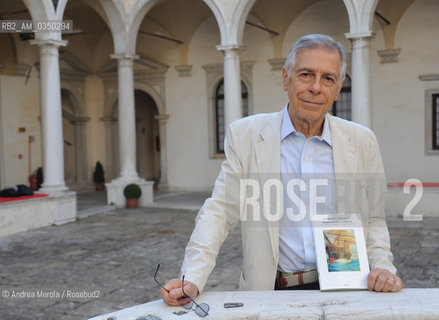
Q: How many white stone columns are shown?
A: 4